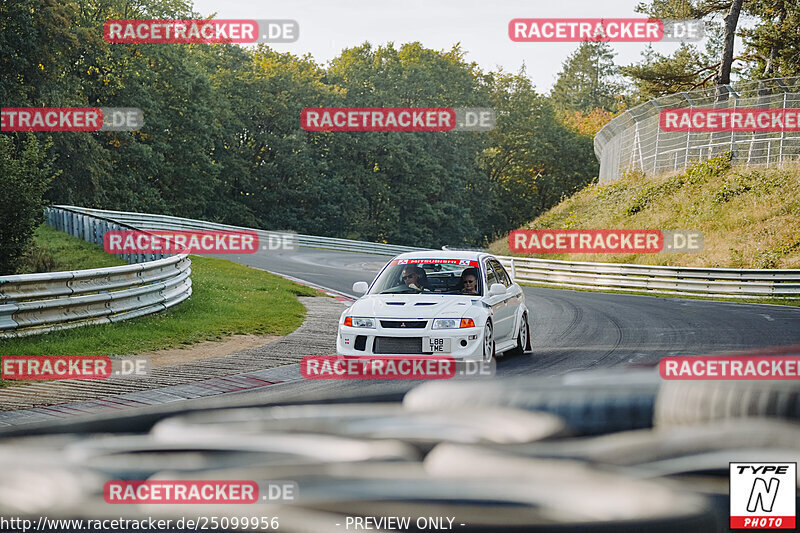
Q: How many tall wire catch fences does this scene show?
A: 1